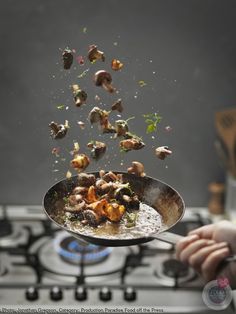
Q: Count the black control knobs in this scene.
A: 5